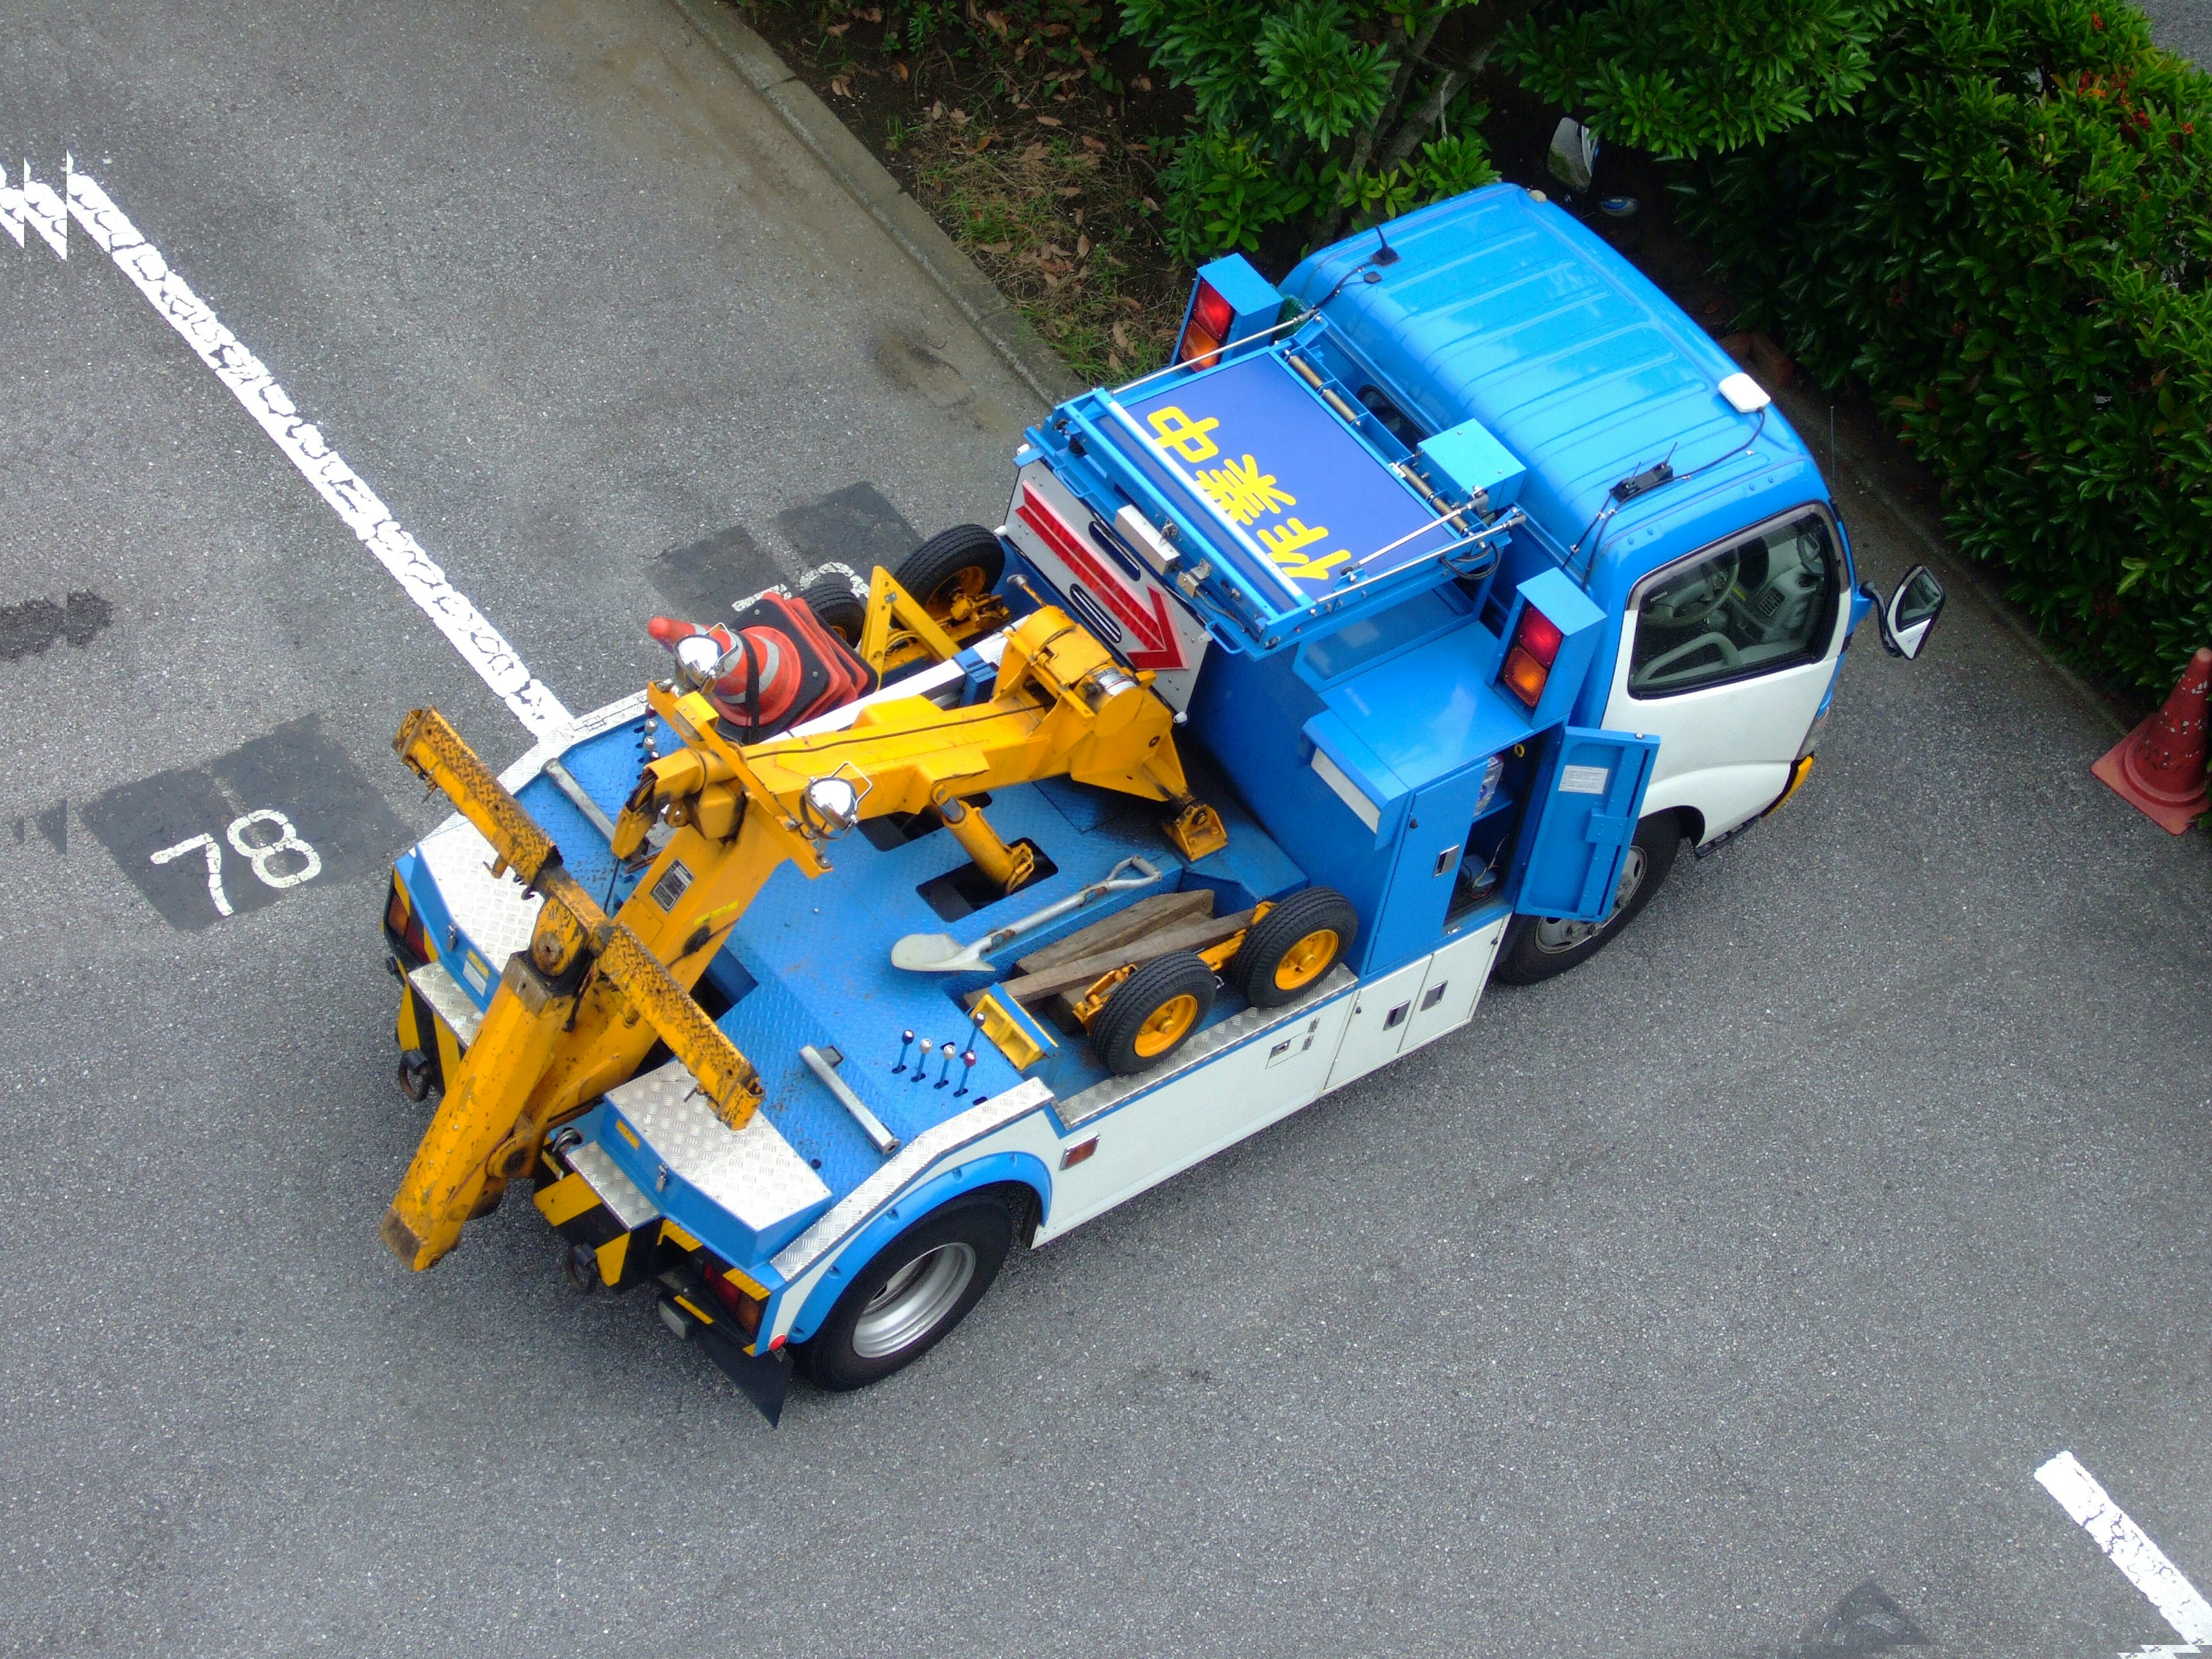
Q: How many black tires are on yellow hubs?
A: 4